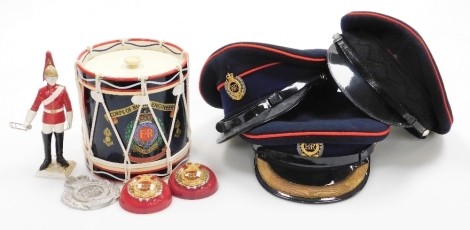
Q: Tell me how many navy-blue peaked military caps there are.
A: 3